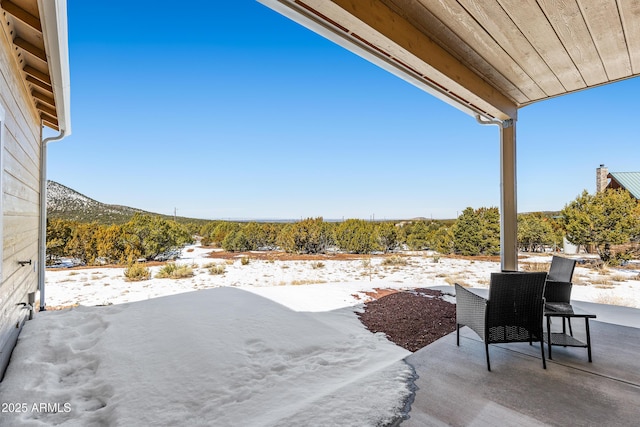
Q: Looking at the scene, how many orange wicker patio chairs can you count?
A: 0